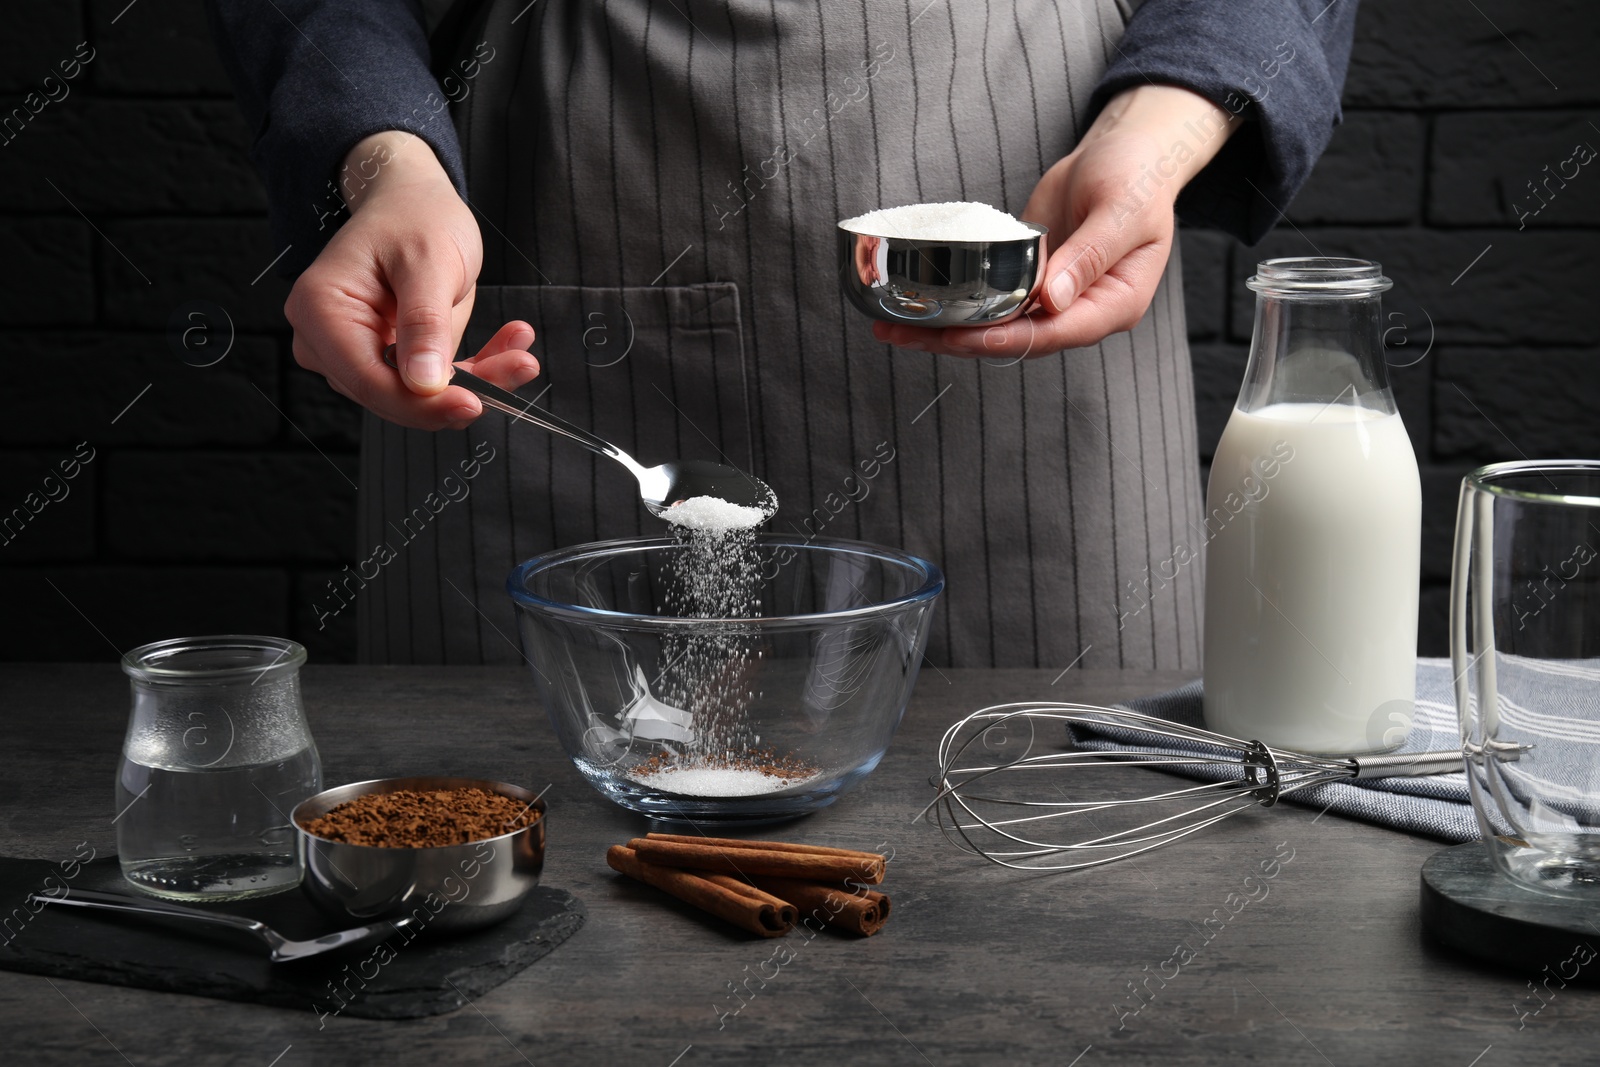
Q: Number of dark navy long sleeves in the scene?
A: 2